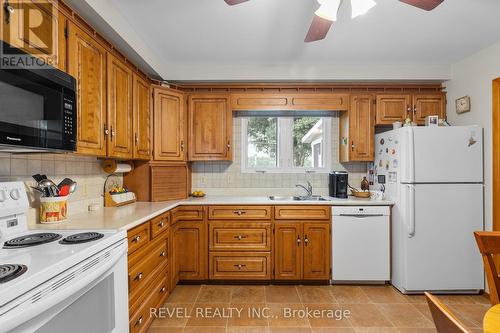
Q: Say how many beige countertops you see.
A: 1